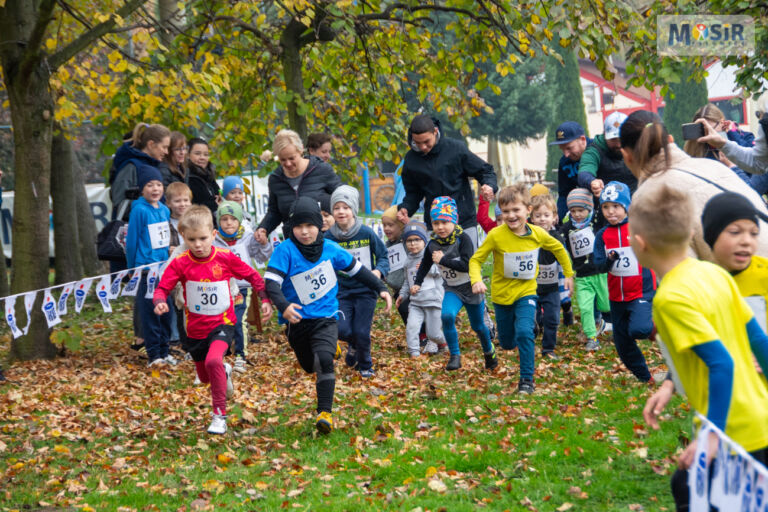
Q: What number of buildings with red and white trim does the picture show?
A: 1